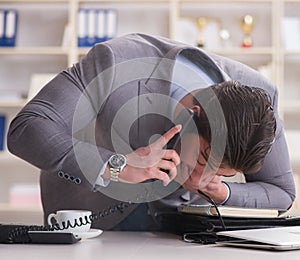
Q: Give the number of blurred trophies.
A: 2